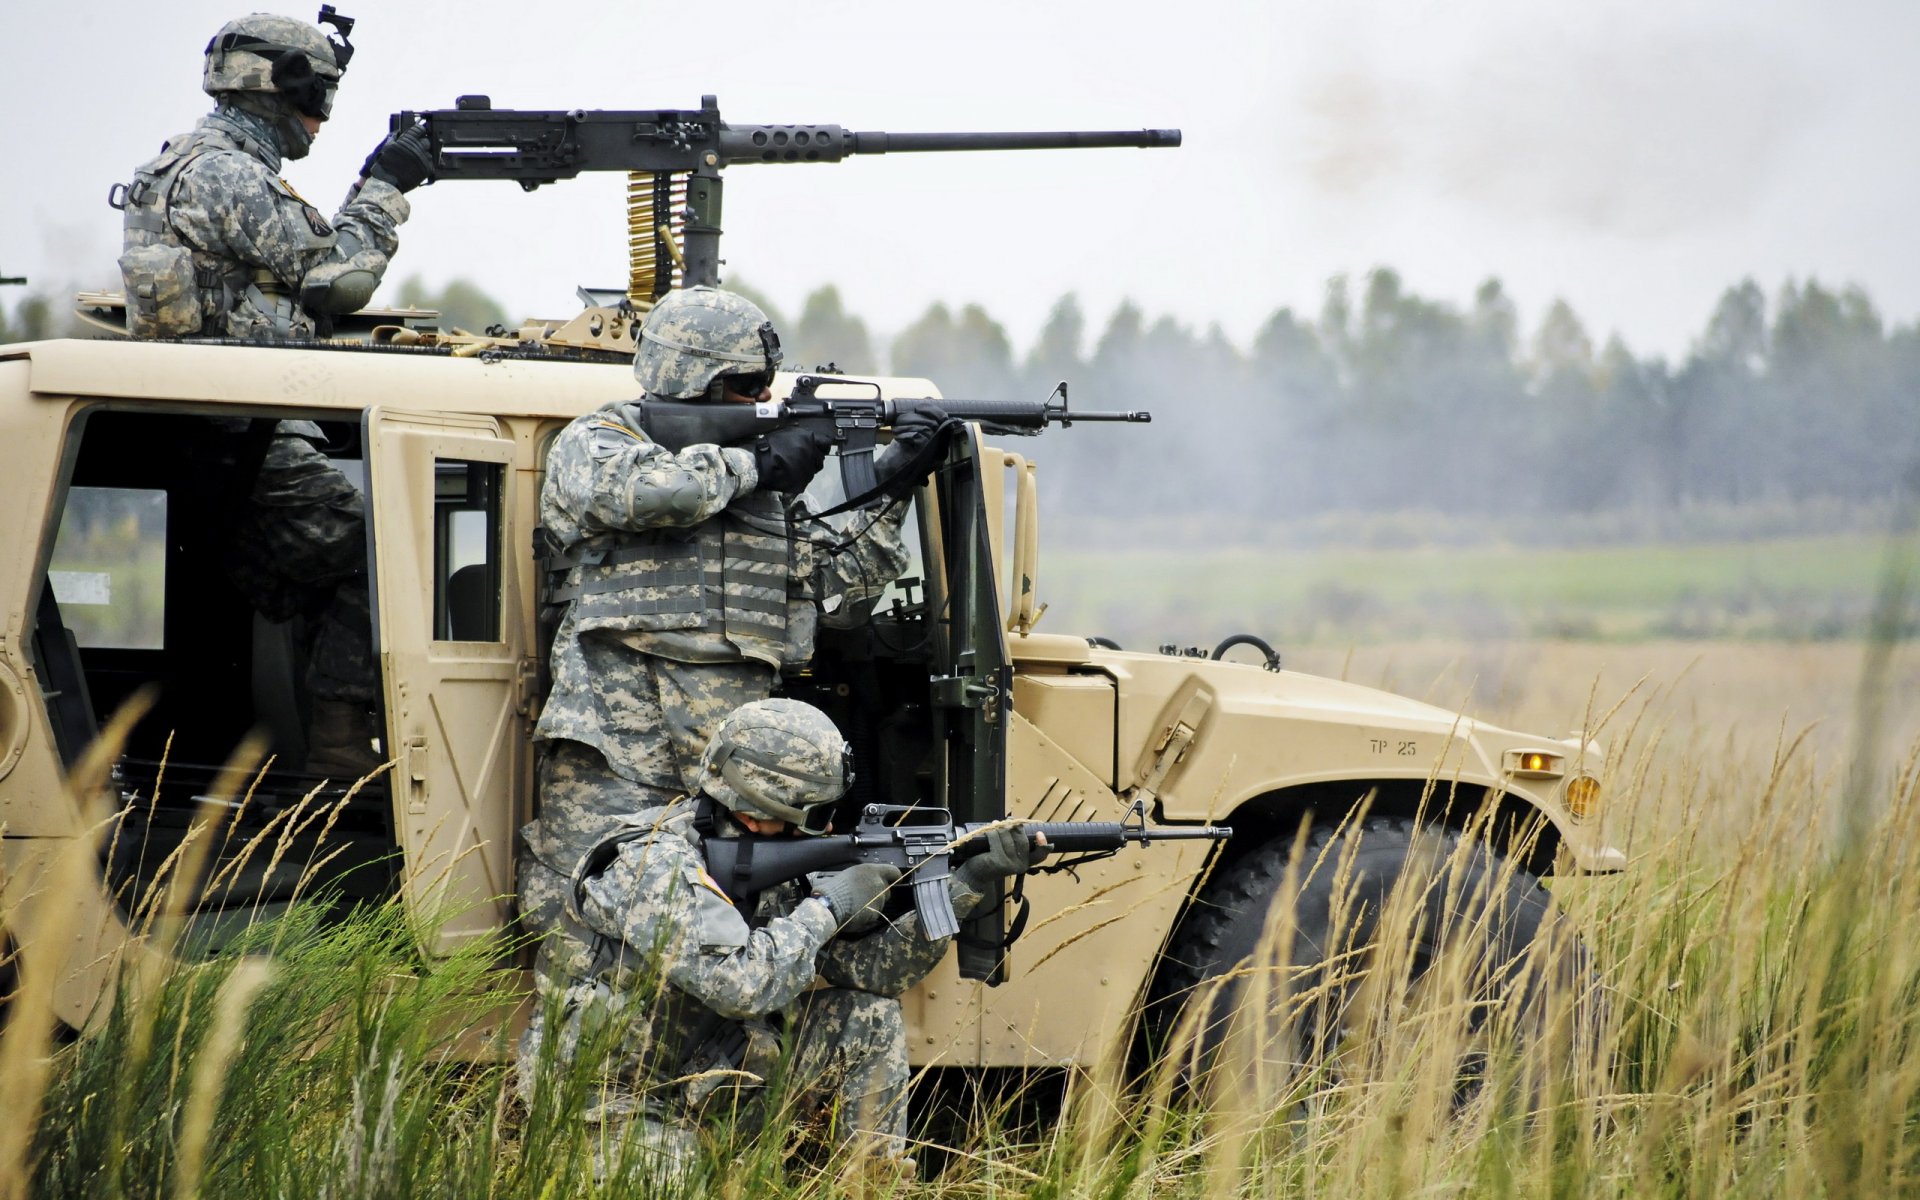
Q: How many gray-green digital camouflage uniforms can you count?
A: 3